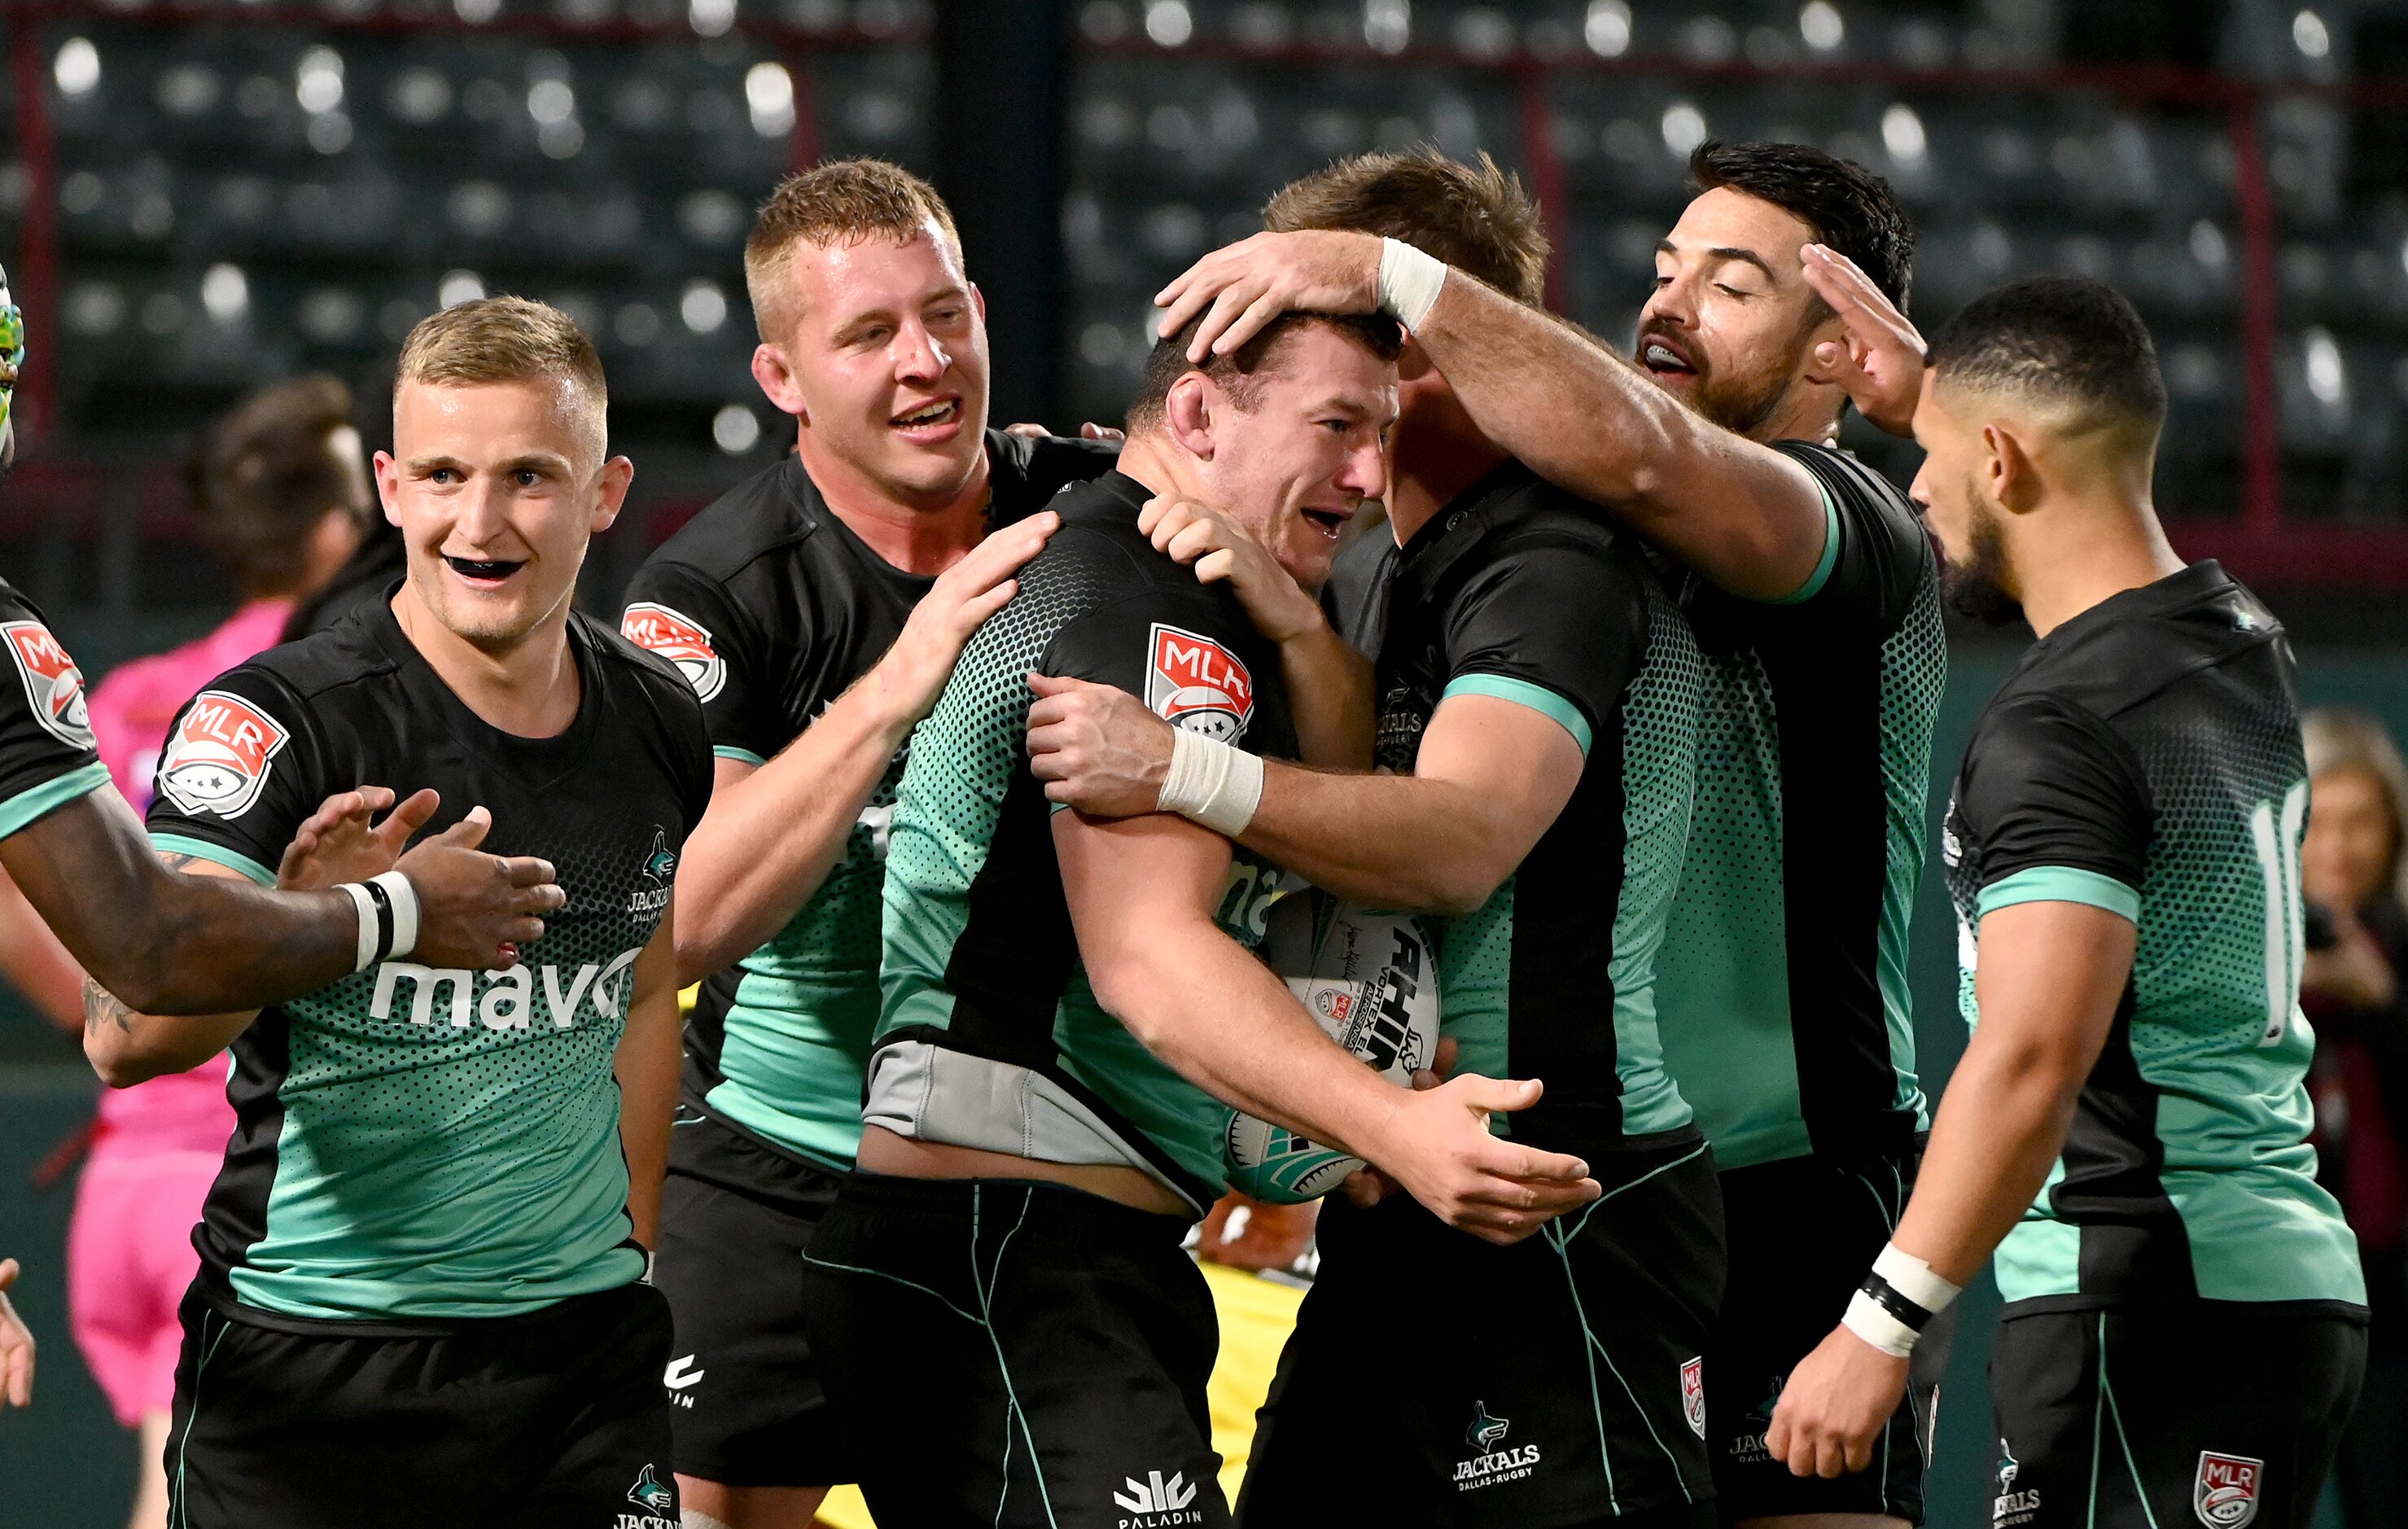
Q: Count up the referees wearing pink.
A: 1